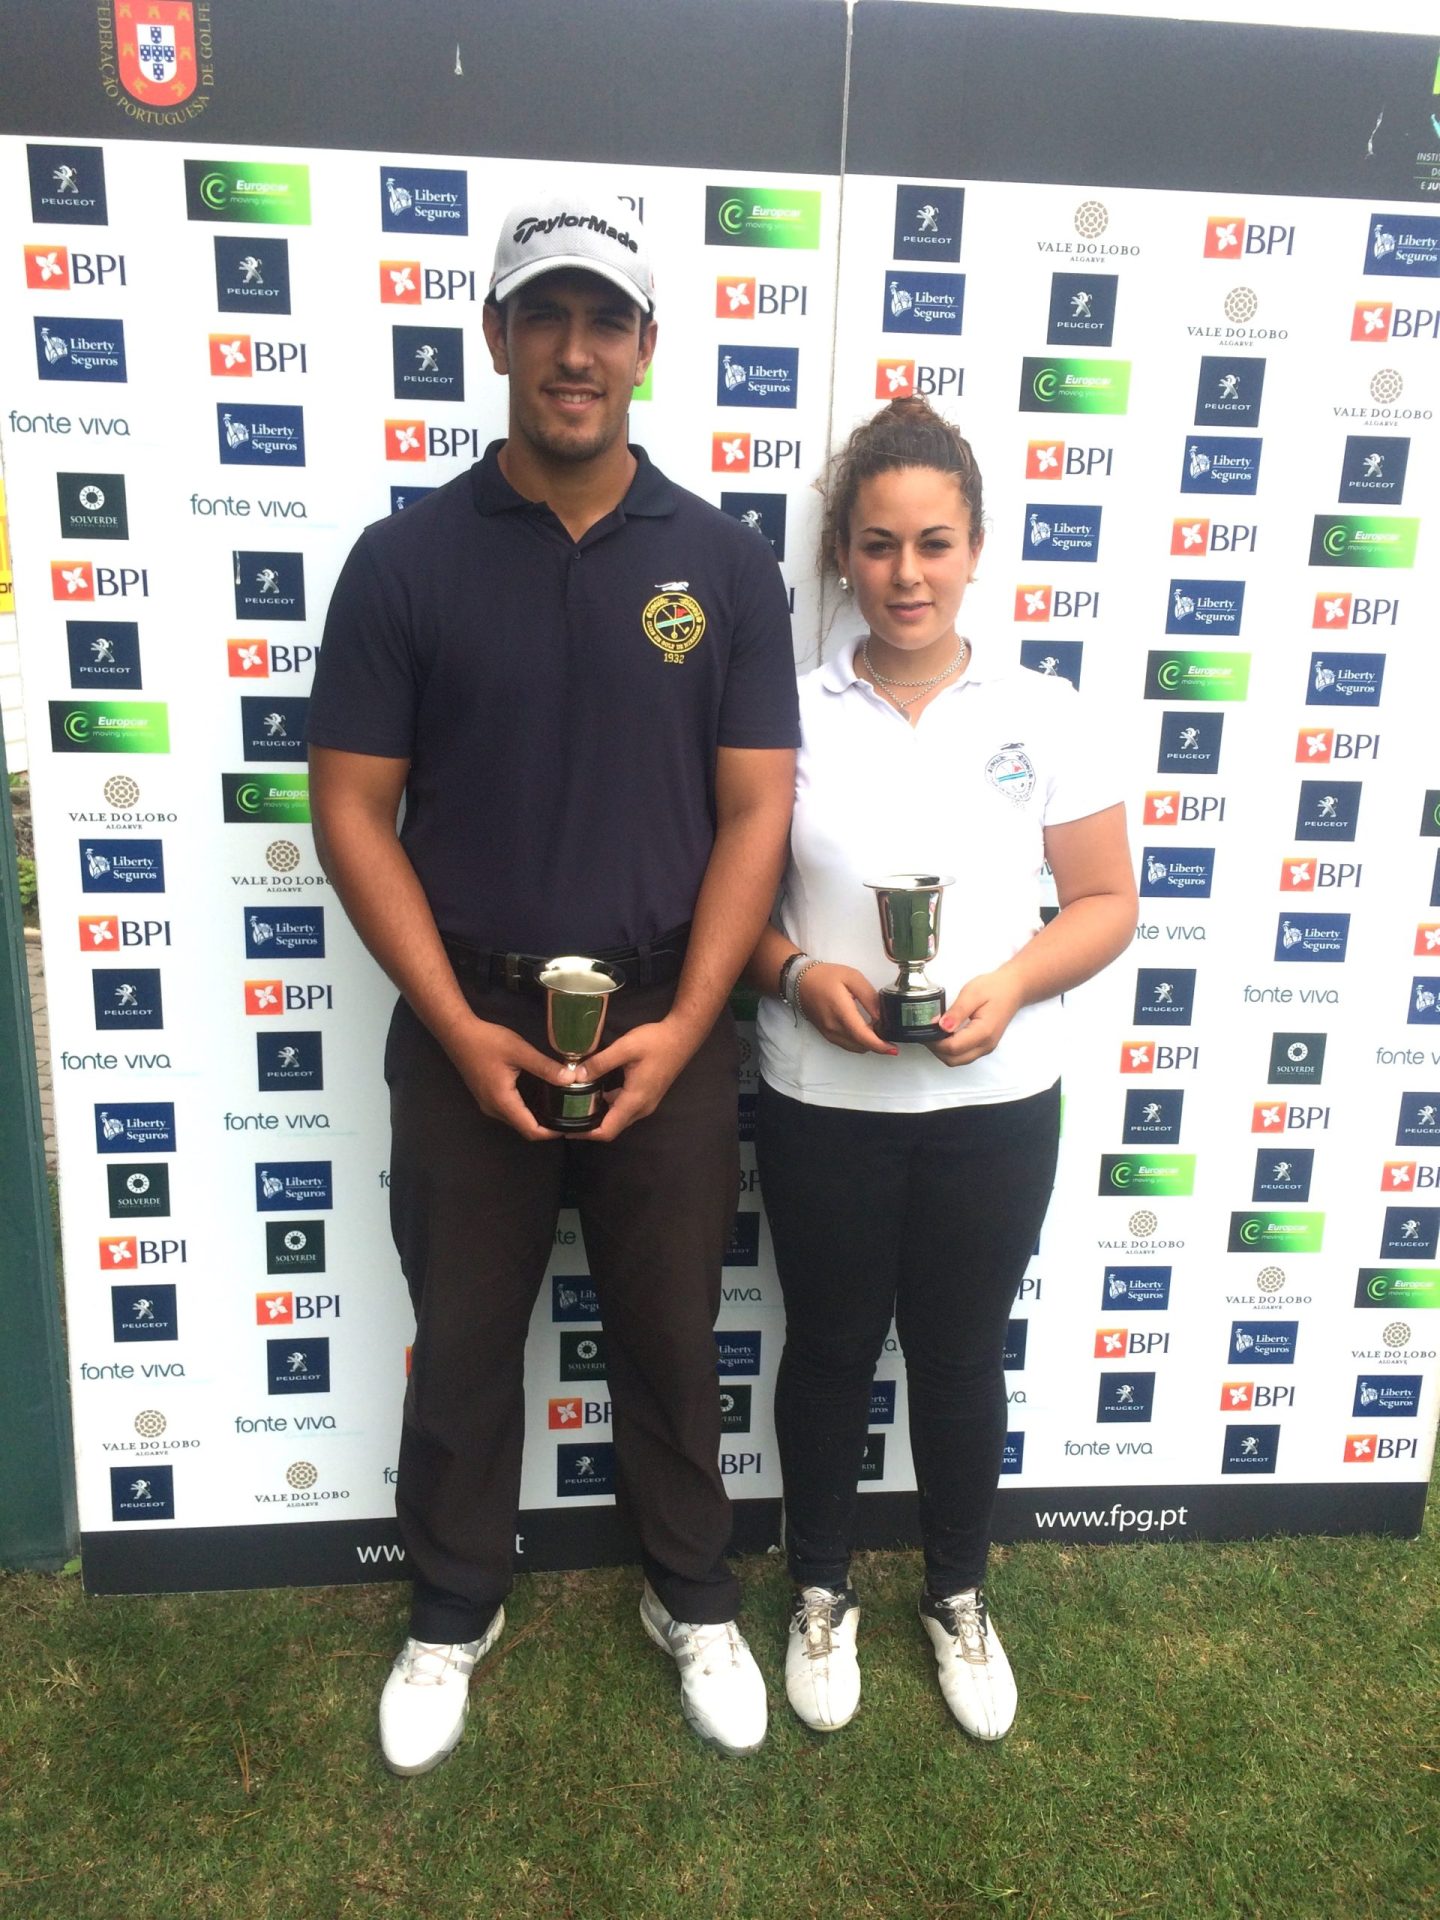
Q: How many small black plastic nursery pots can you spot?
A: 0